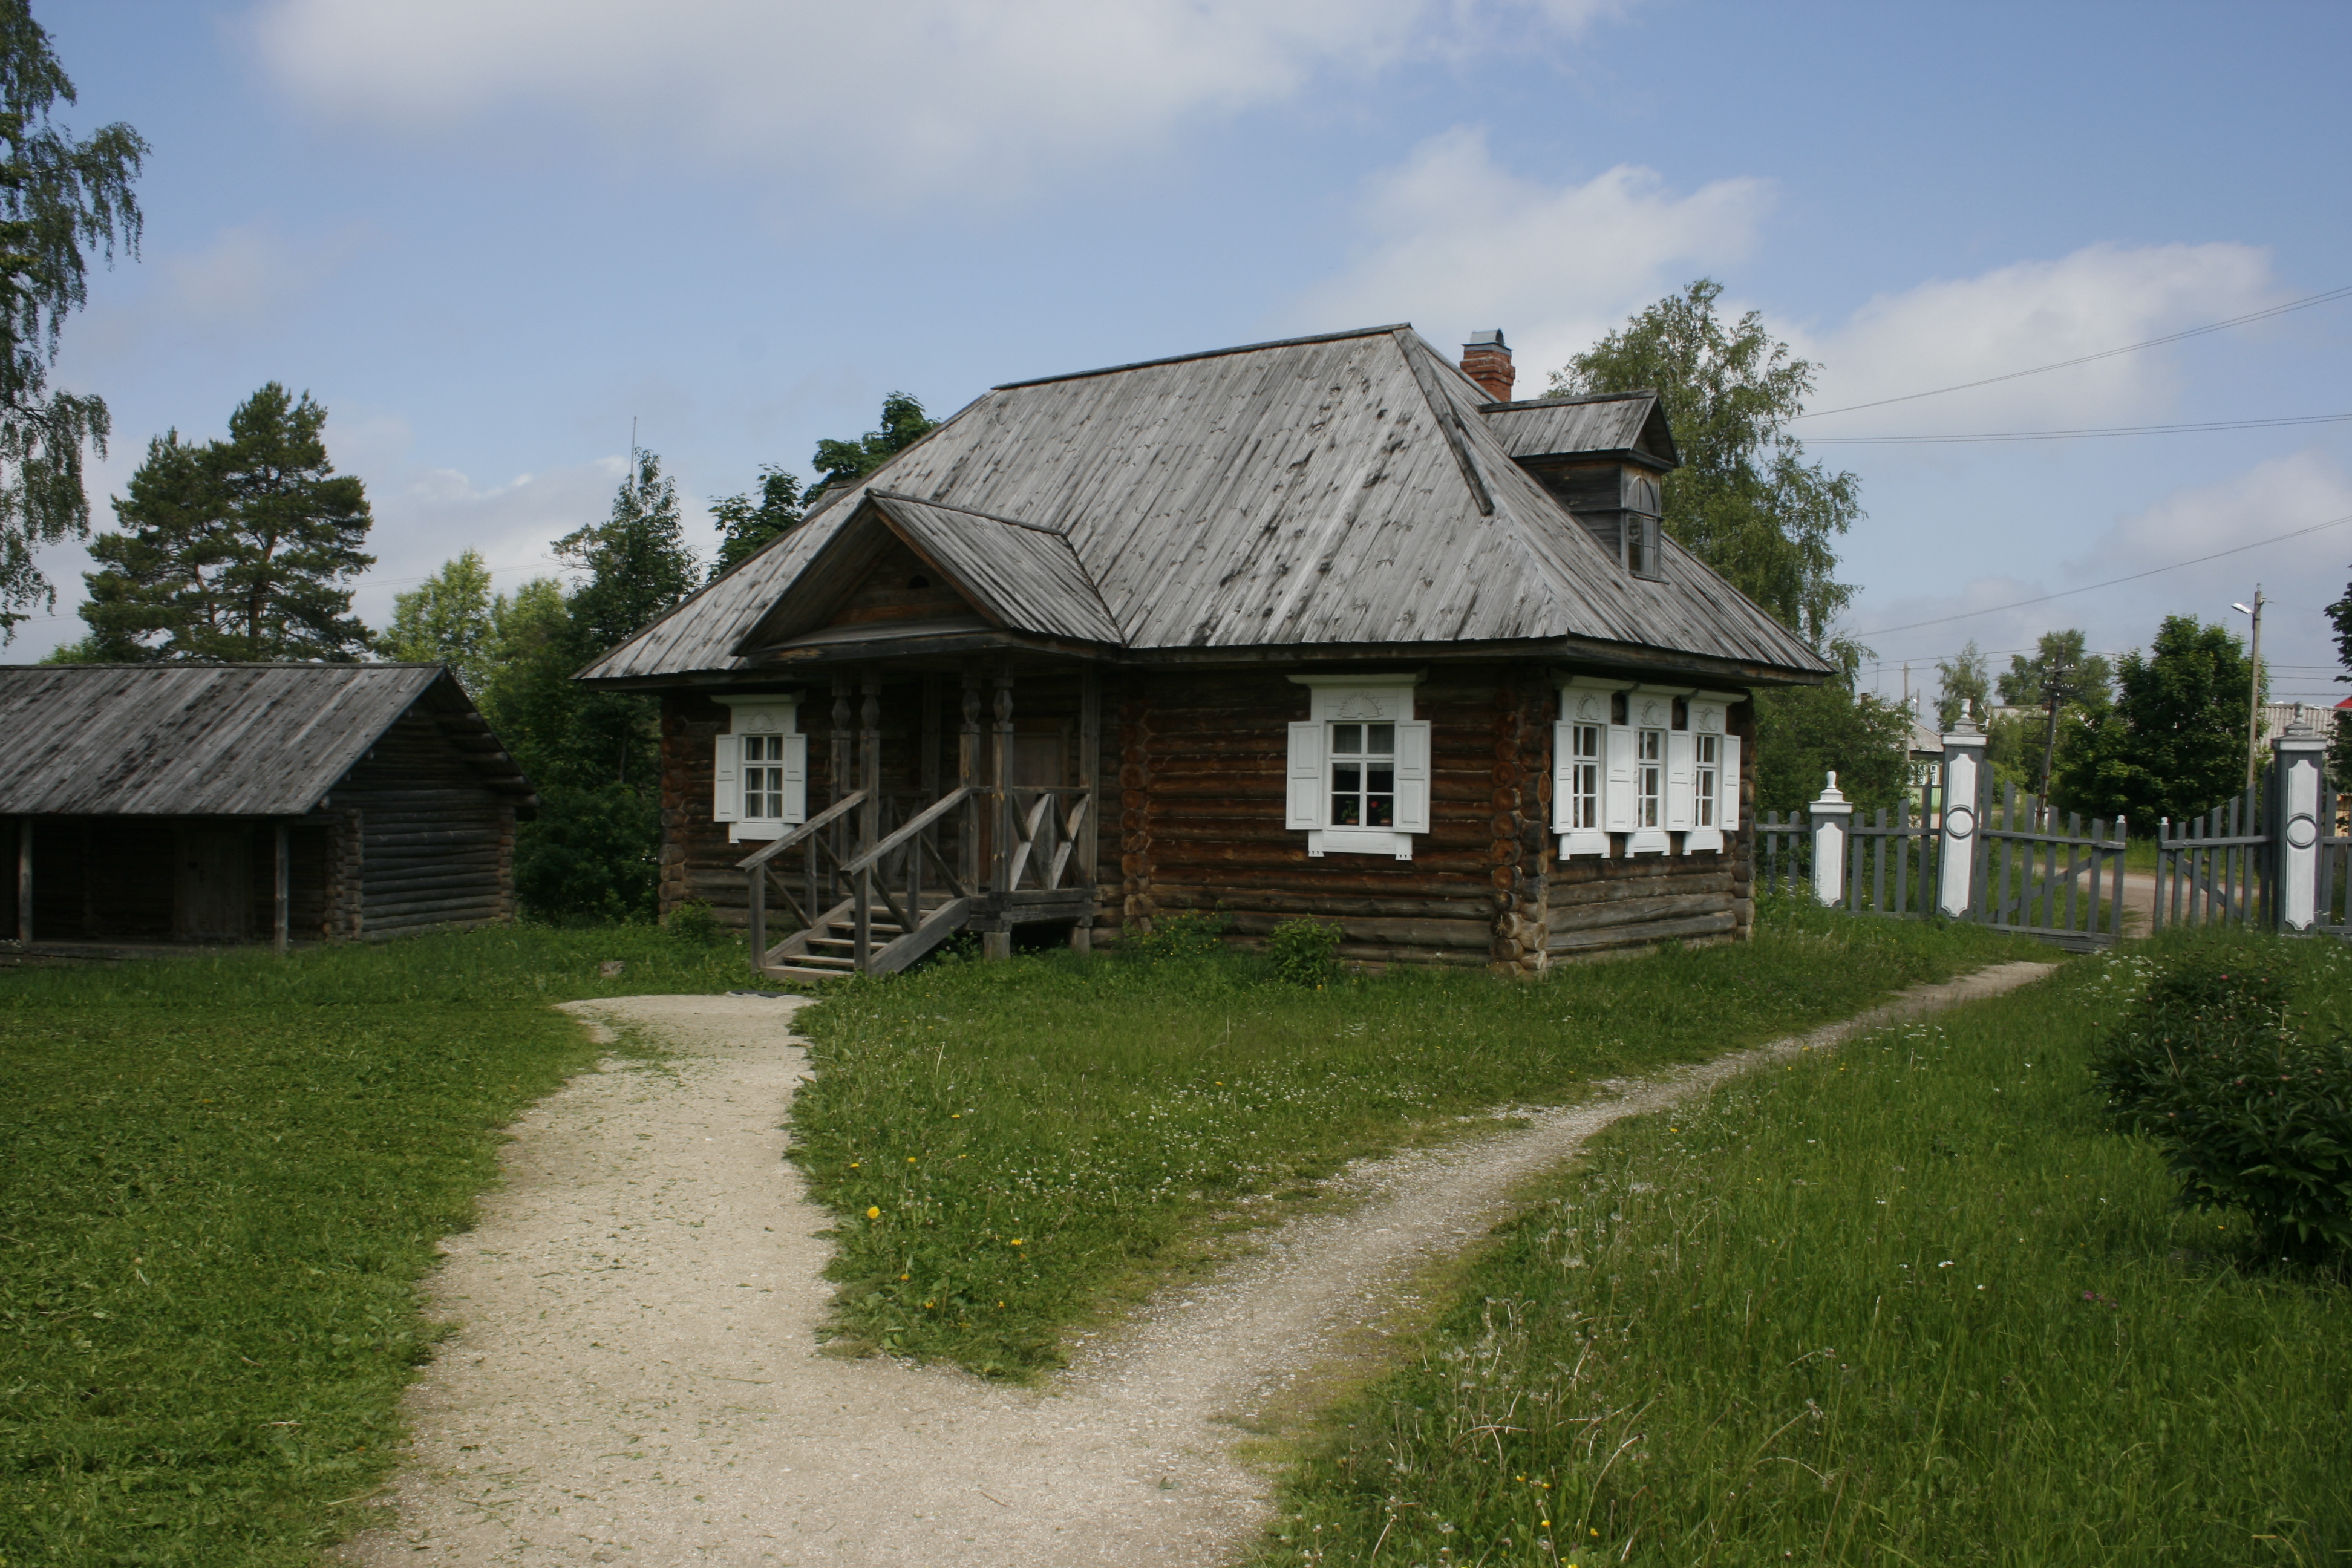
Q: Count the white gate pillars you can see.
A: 3